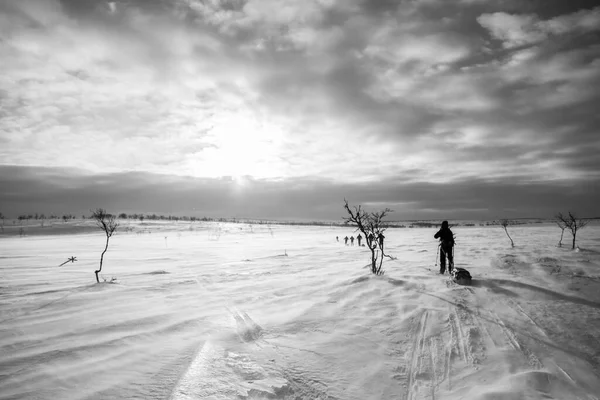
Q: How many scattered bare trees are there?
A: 5